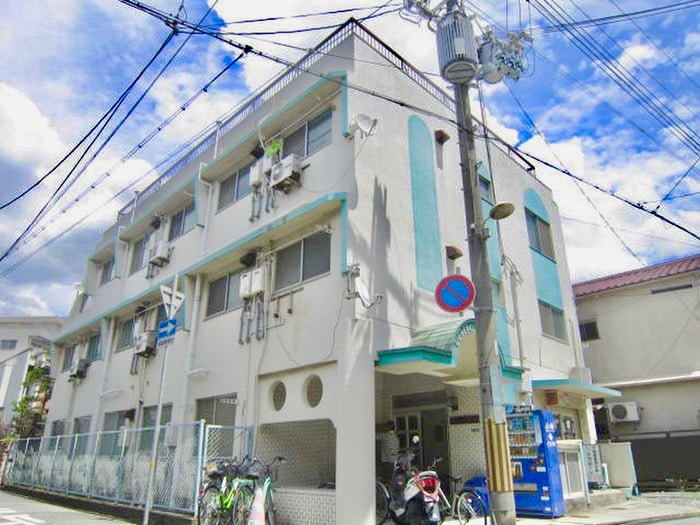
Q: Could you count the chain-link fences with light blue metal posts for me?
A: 1